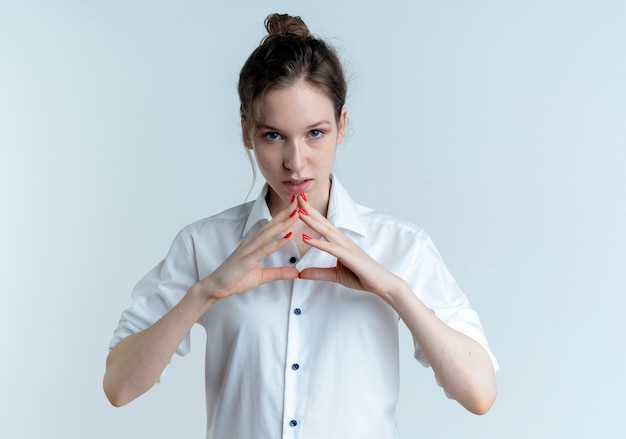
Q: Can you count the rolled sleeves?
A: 2